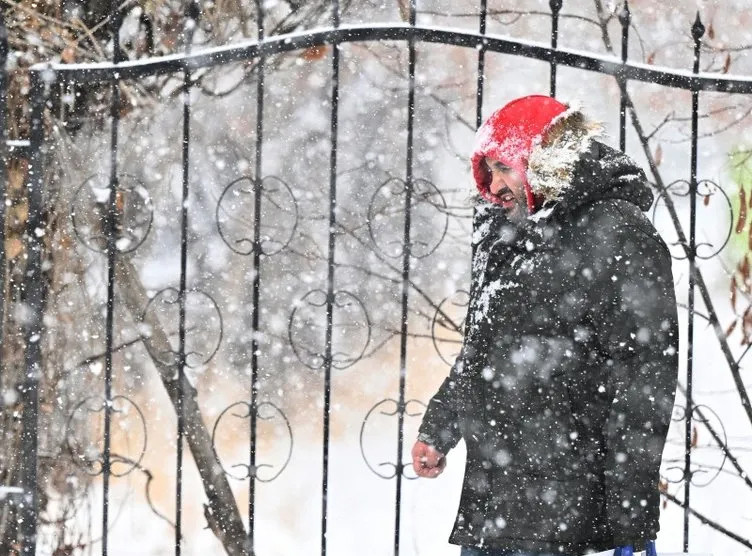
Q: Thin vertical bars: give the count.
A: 9